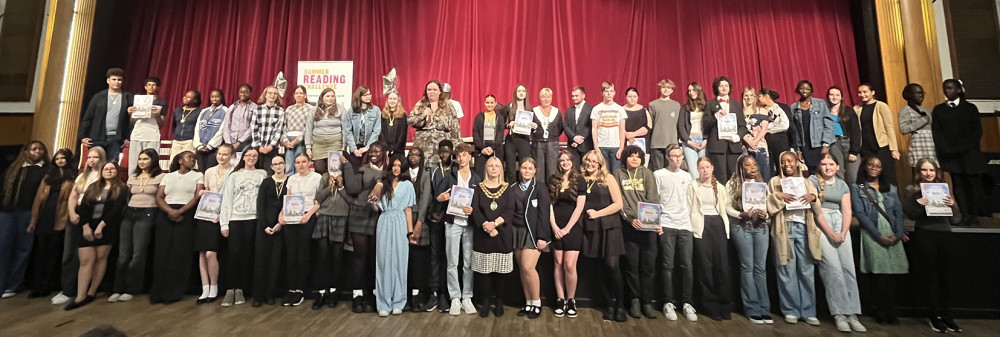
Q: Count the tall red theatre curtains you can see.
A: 1